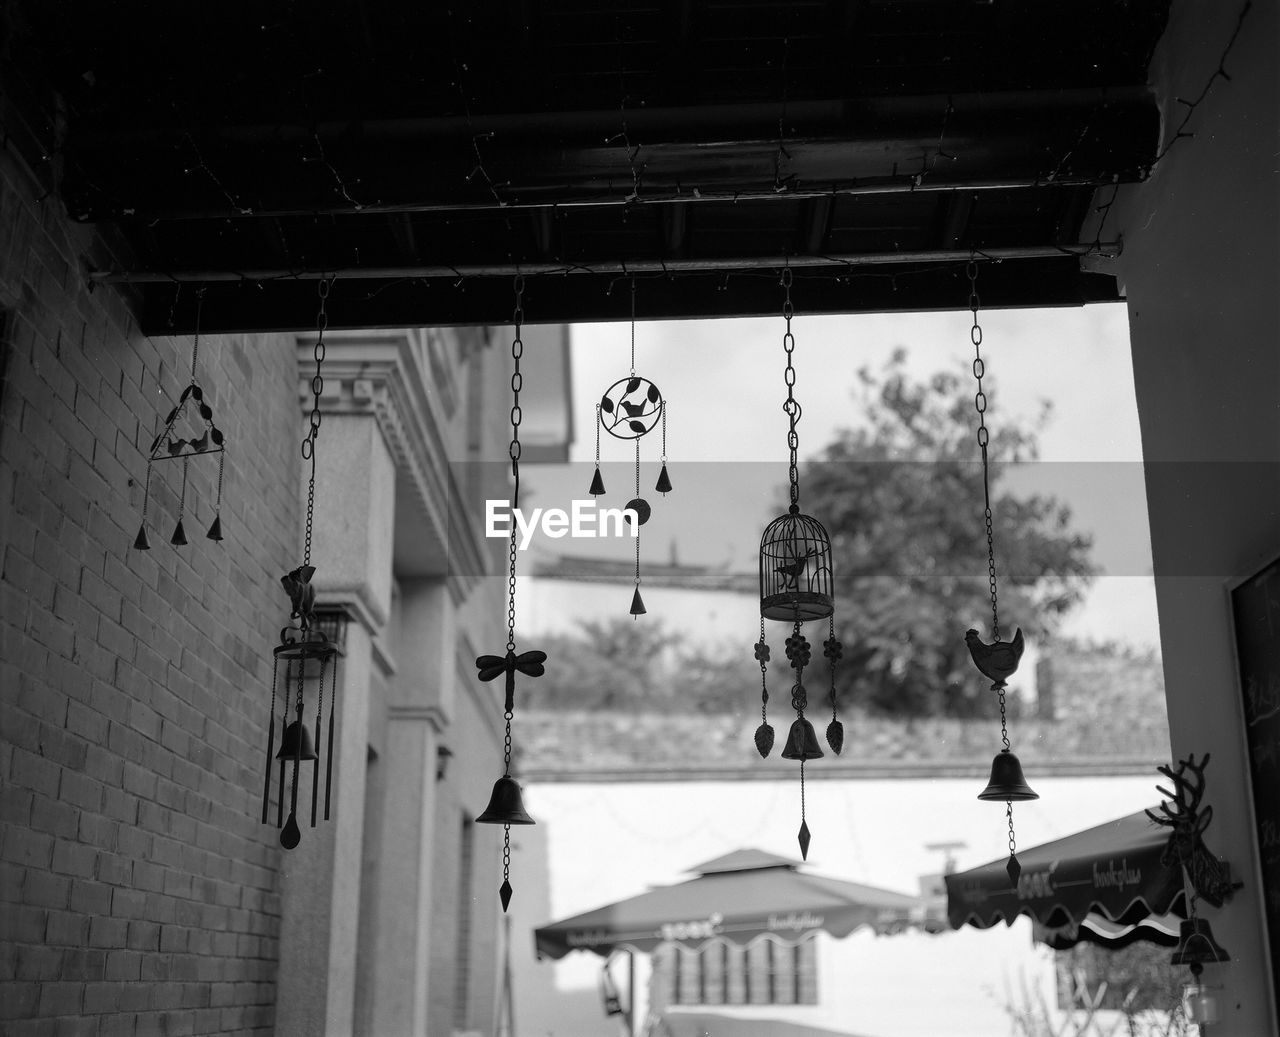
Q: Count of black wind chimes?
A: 6